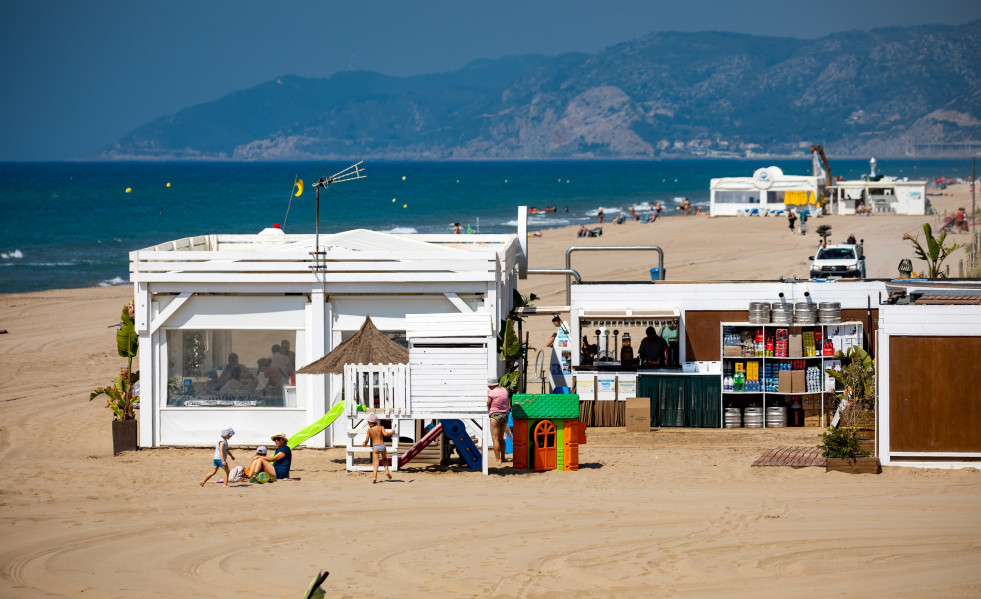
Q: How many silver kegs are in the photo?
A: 7